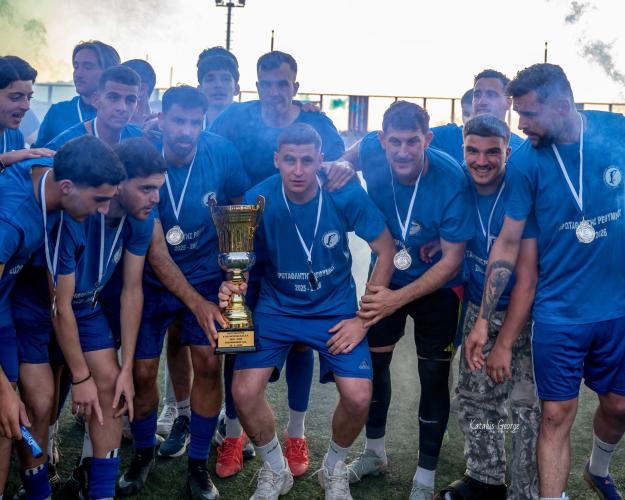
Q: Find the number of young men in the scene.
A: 15